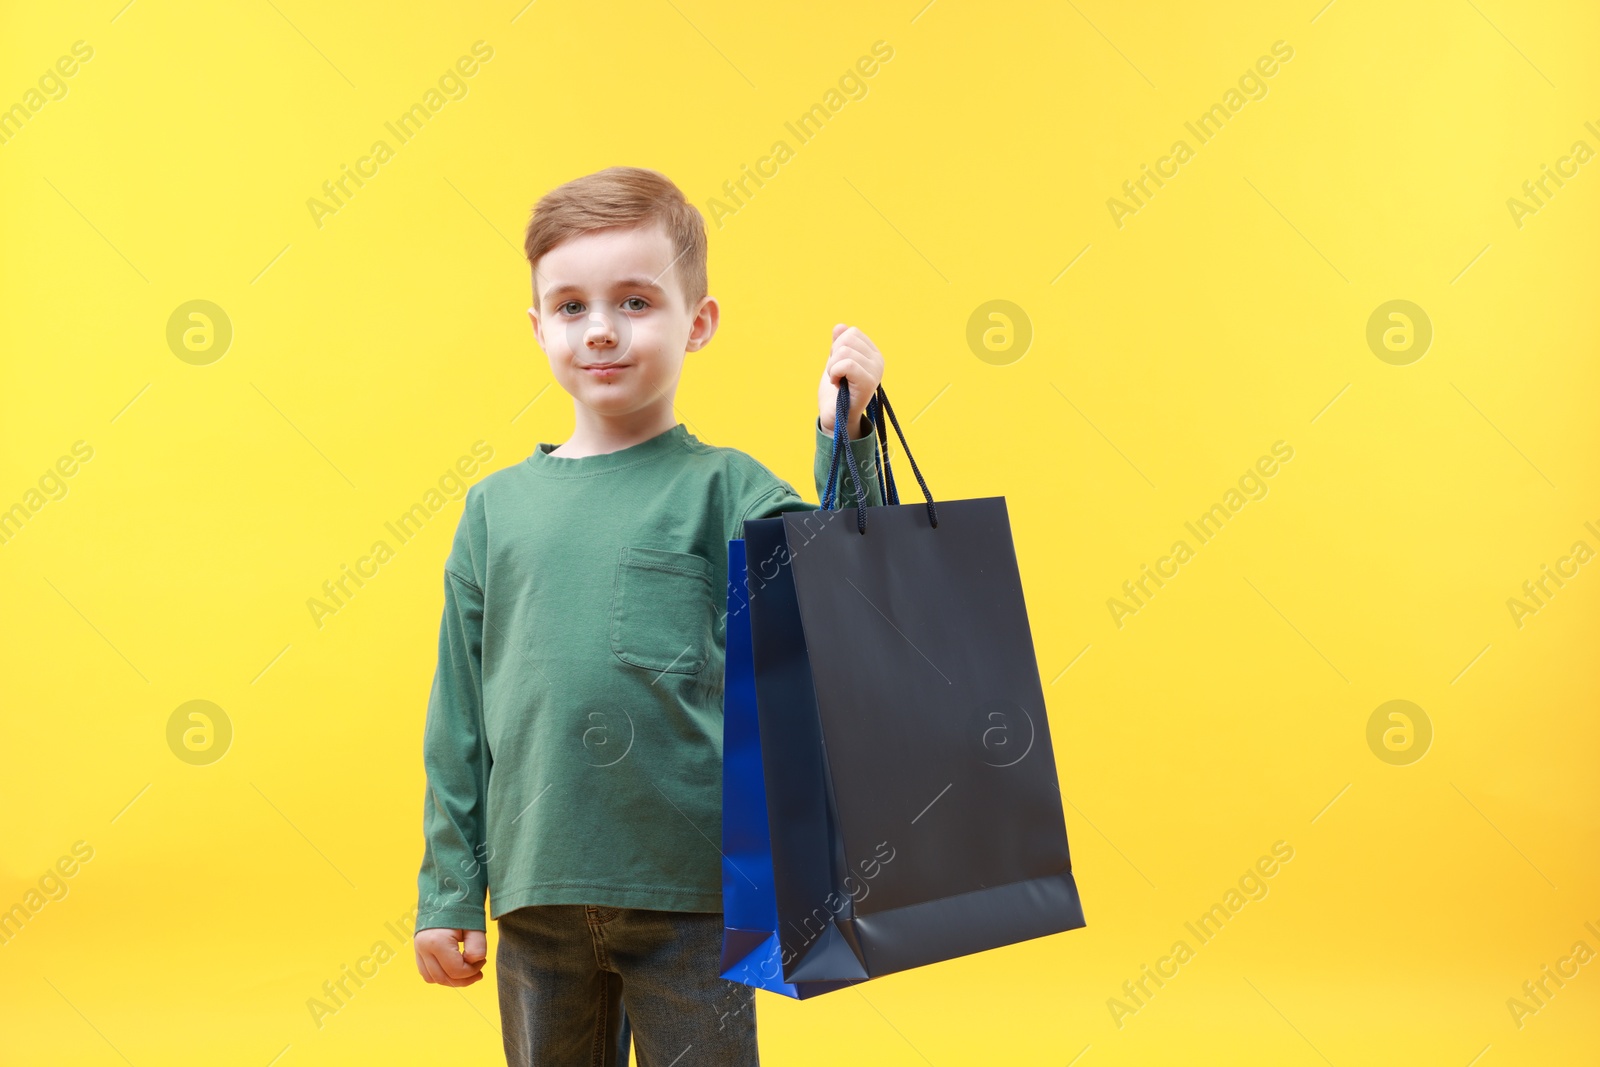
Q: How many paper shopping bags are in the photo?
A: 2